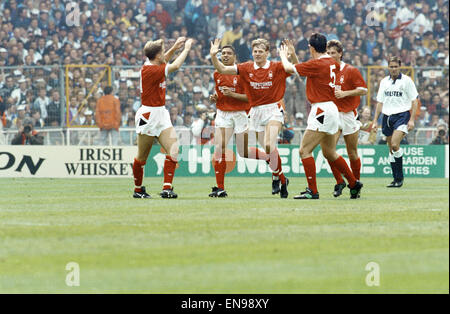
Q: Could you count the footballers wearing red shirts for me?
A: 5